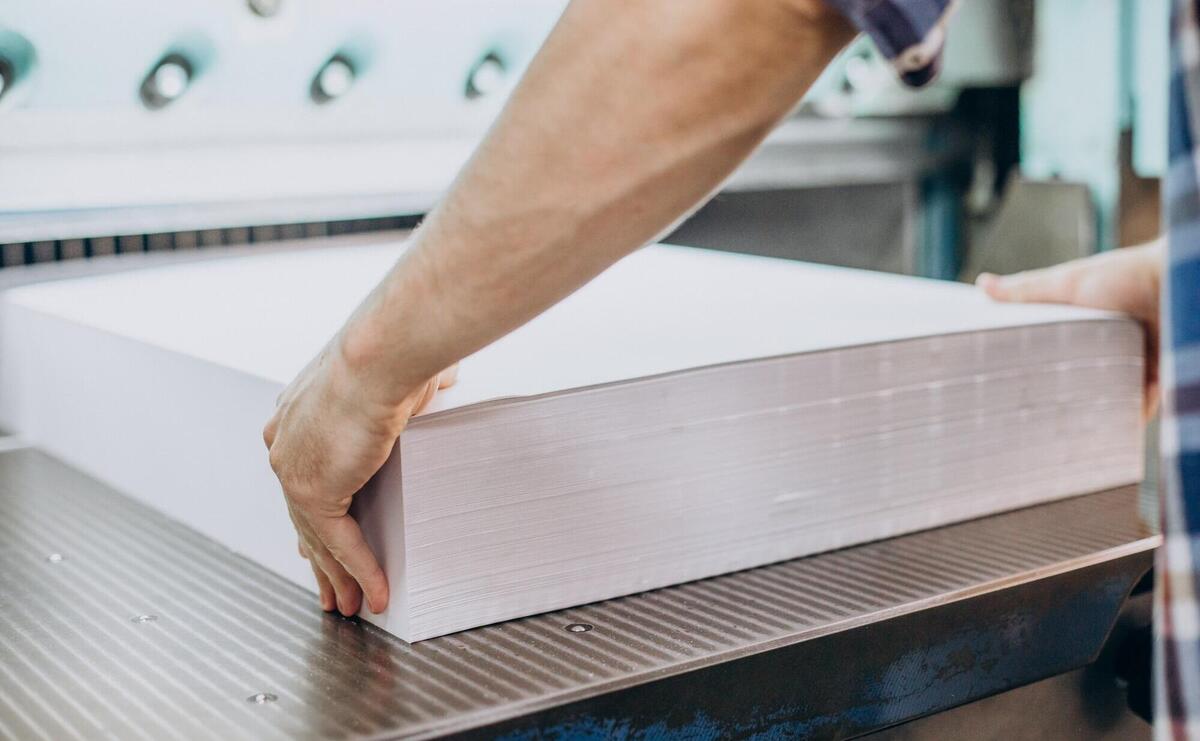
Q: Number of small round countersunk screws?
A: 4